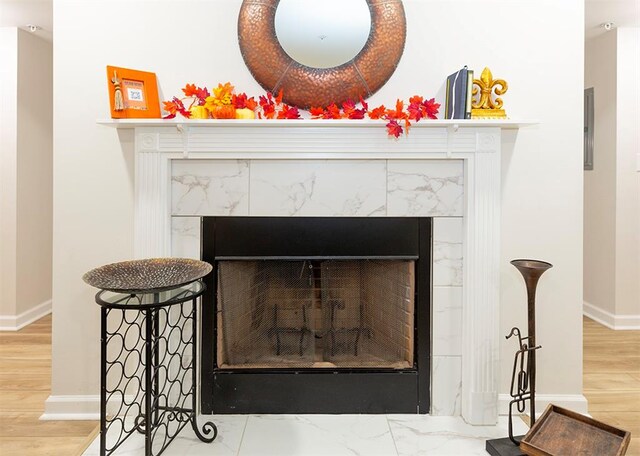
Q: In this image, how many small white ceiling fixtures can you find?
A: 2